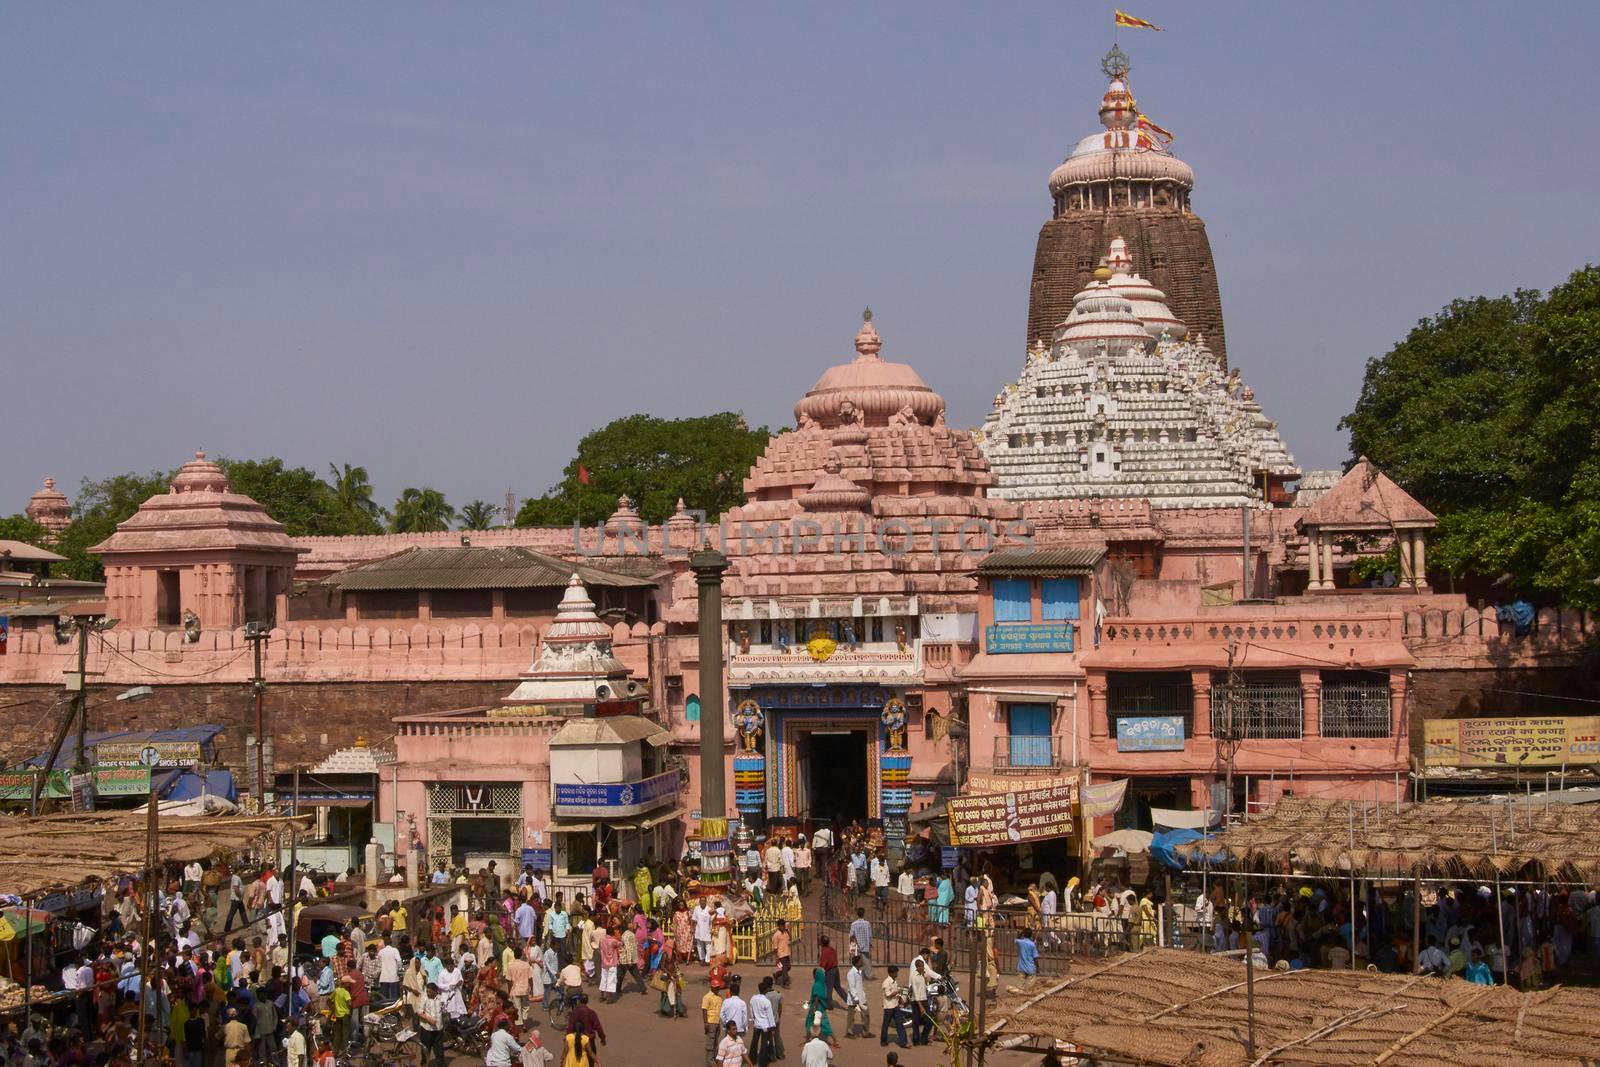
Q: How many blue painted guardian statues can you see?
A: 2